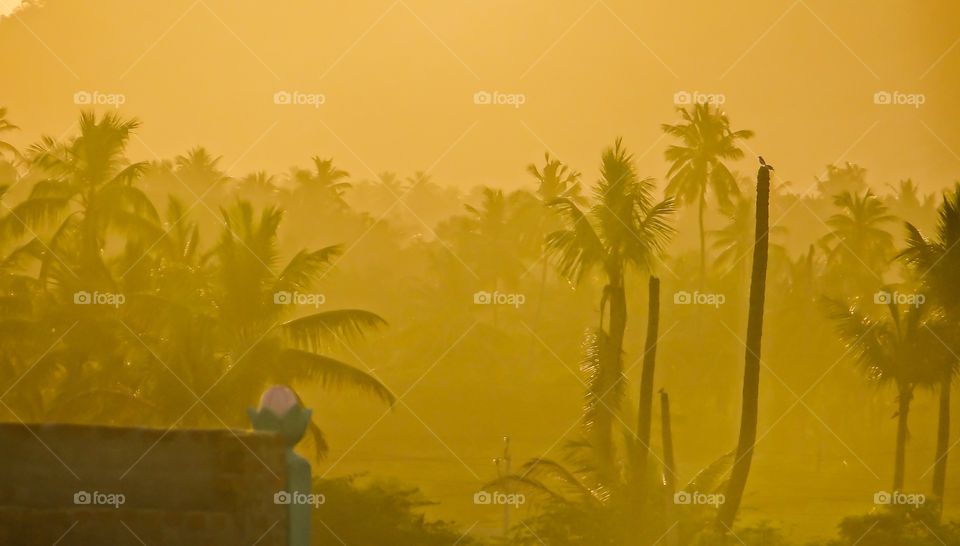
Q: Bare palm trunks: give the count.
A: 3